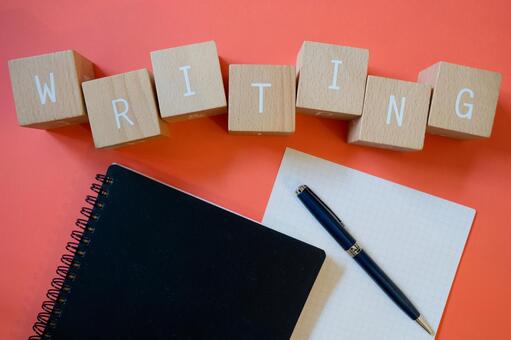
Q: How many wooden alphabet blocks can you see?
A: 7